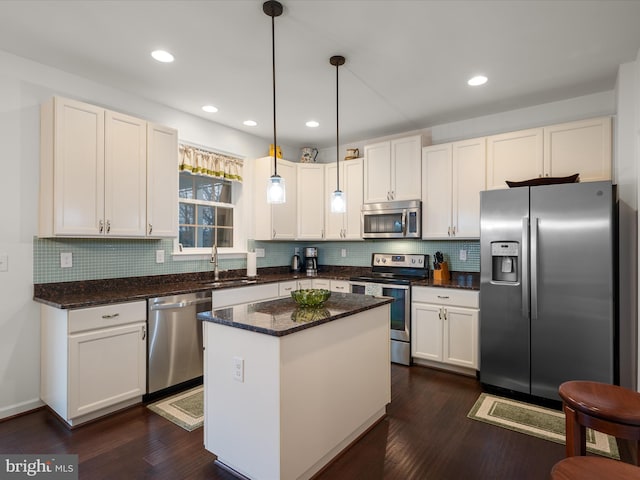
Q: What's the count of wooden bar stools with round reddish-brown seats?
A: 2